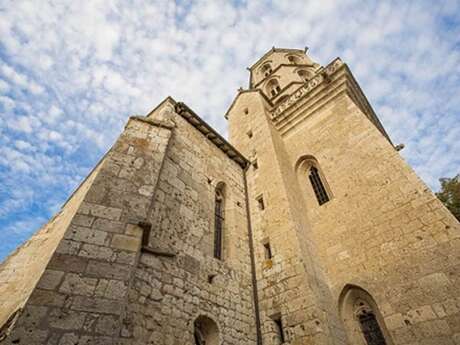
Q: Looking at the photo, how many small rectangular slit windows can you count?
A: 6